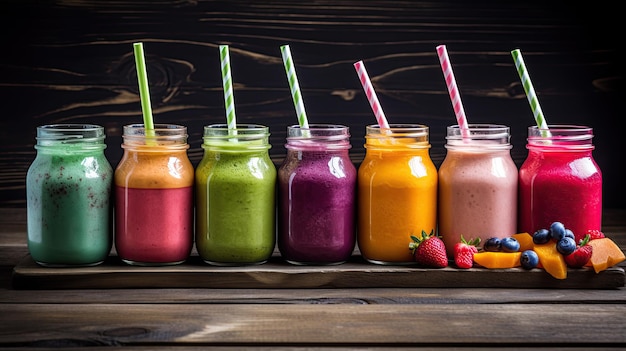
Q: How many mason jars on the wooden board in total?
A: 7